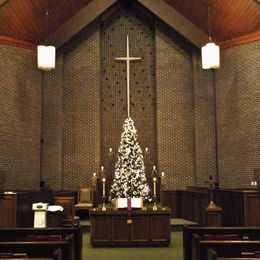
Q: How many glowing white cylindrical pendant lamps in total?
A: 2